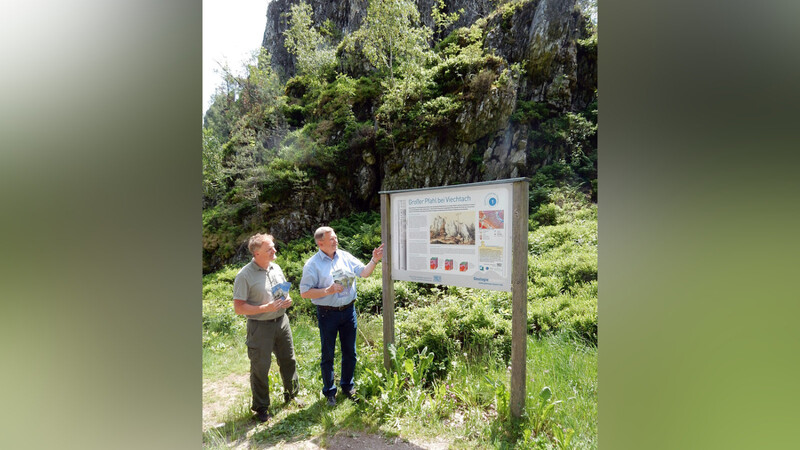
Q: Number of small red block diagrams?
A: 3